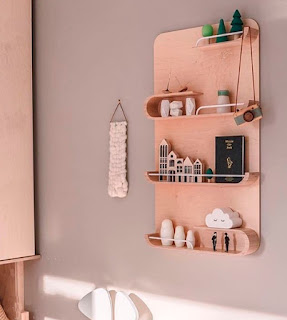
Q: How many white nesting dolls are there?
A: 3